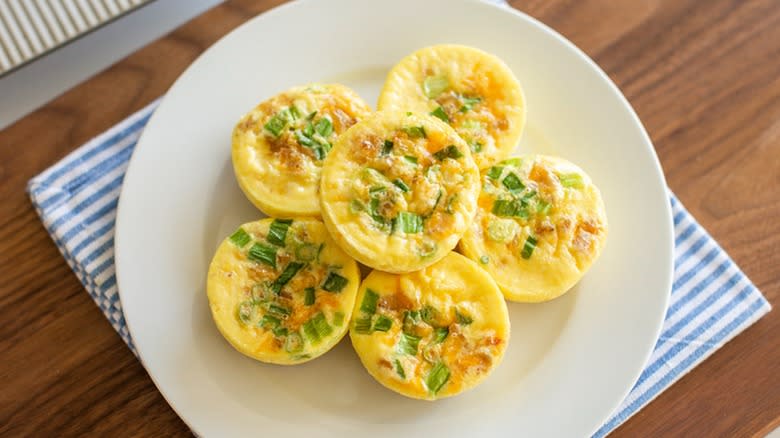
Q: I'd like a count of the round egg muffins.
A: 6